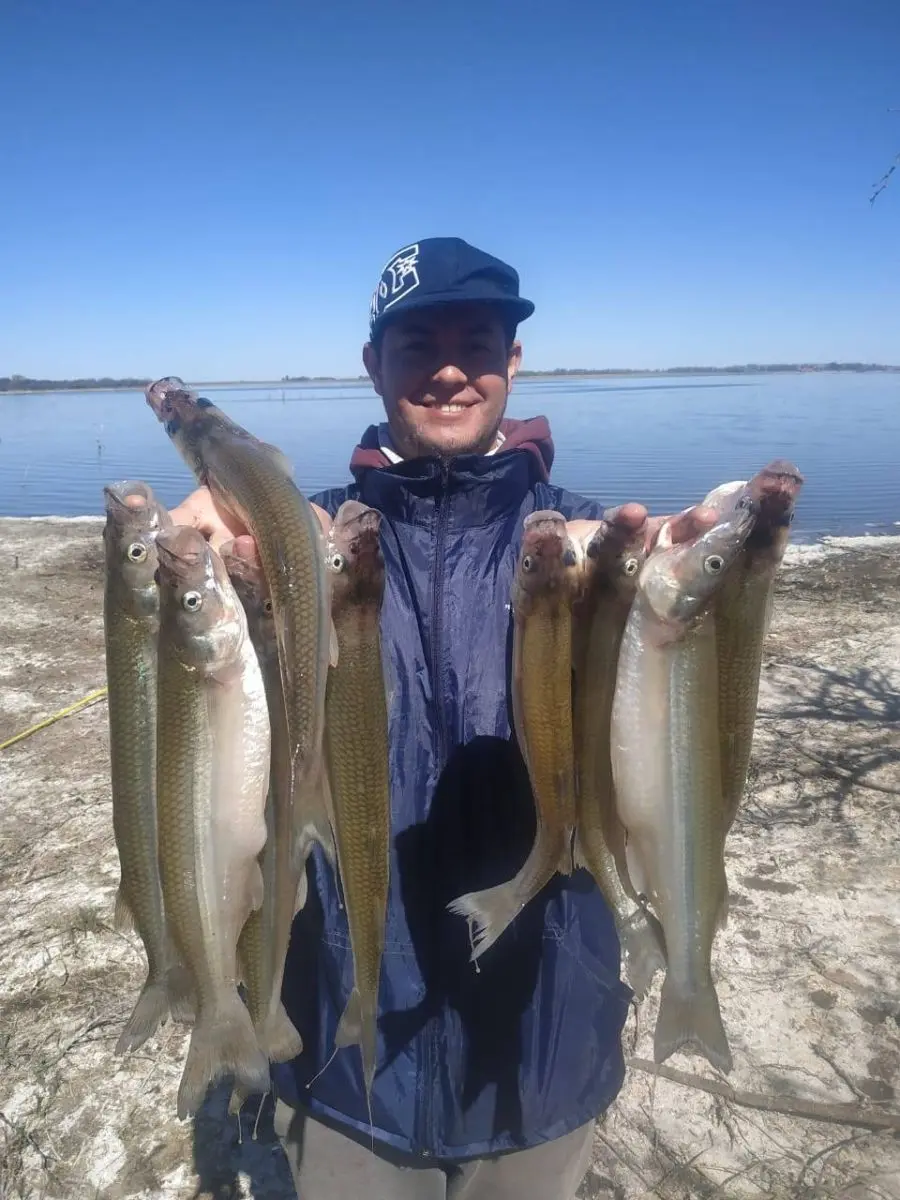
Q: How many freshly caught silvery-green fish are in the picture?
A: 9